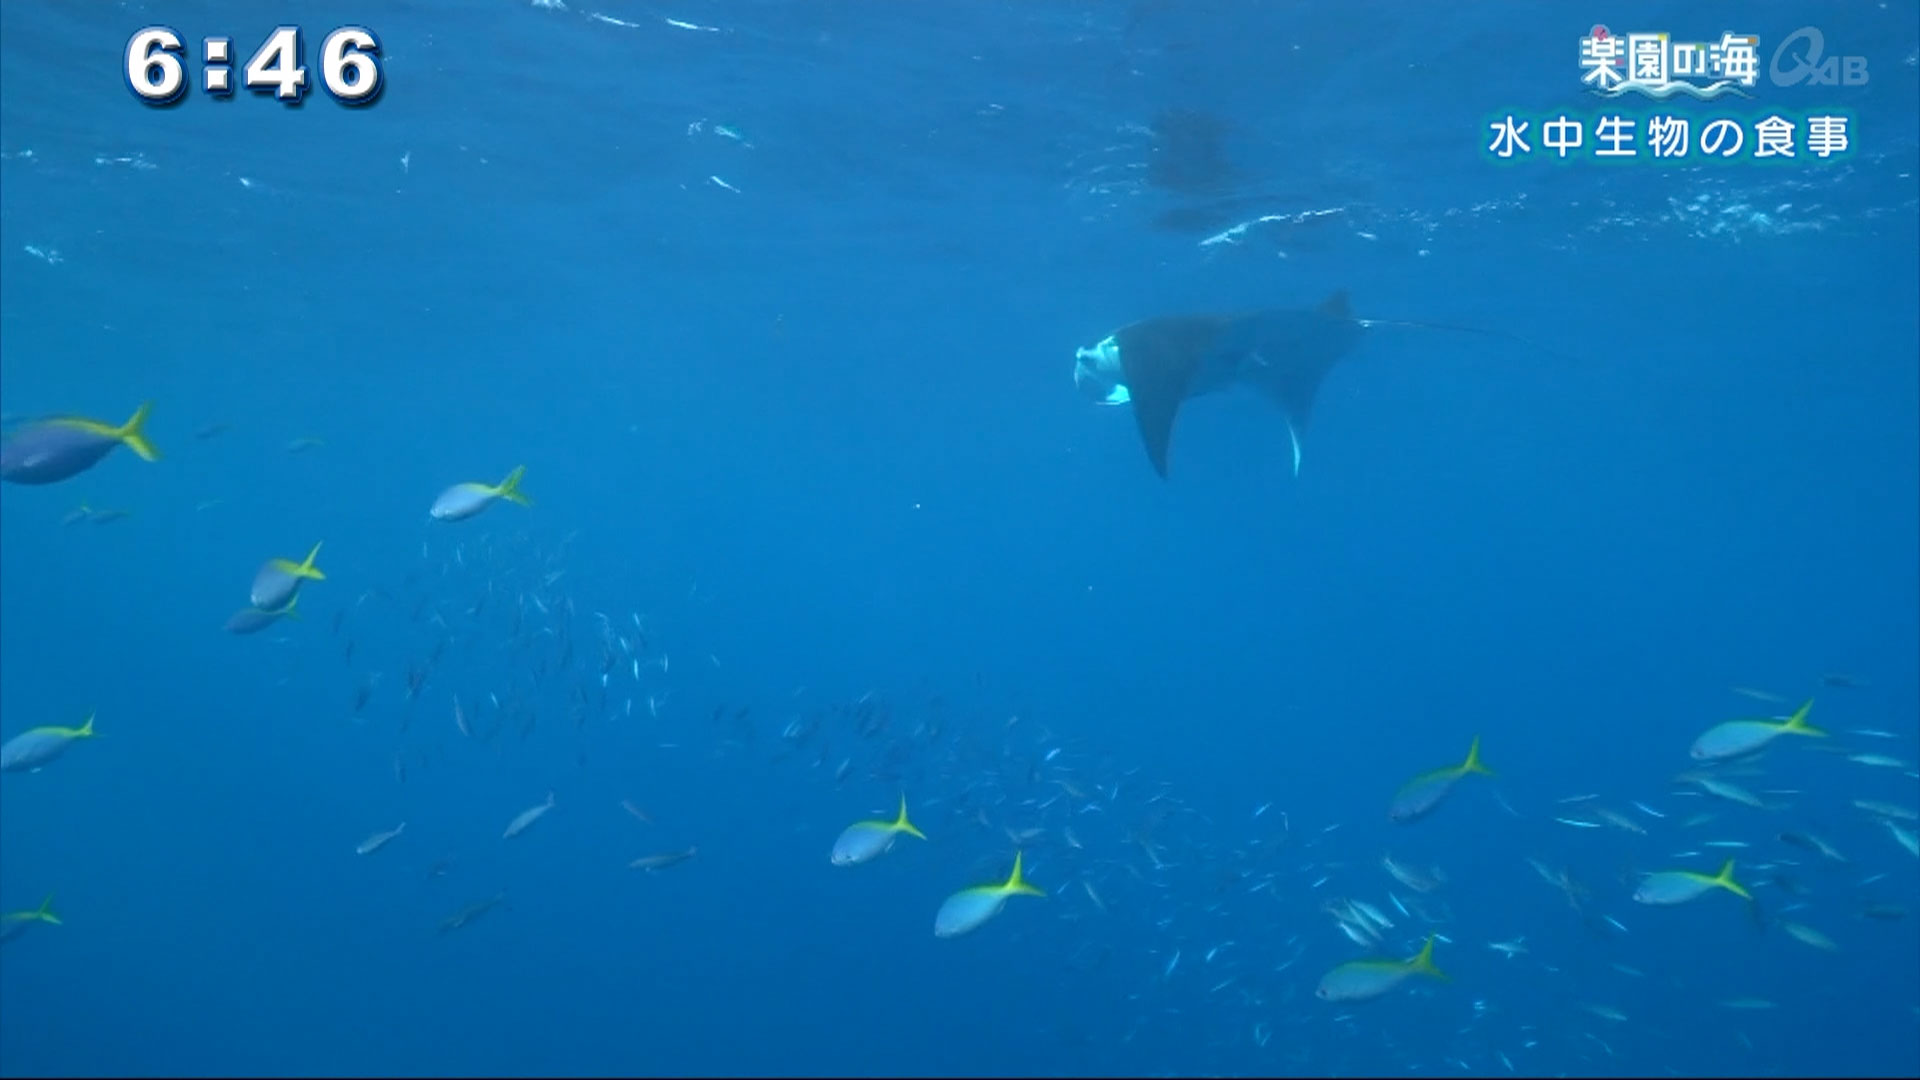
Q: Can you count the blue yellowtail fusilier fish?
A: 12